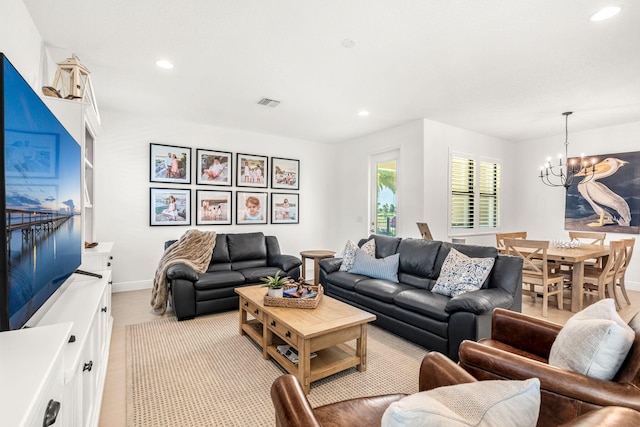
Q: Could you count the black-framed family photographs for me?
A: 8